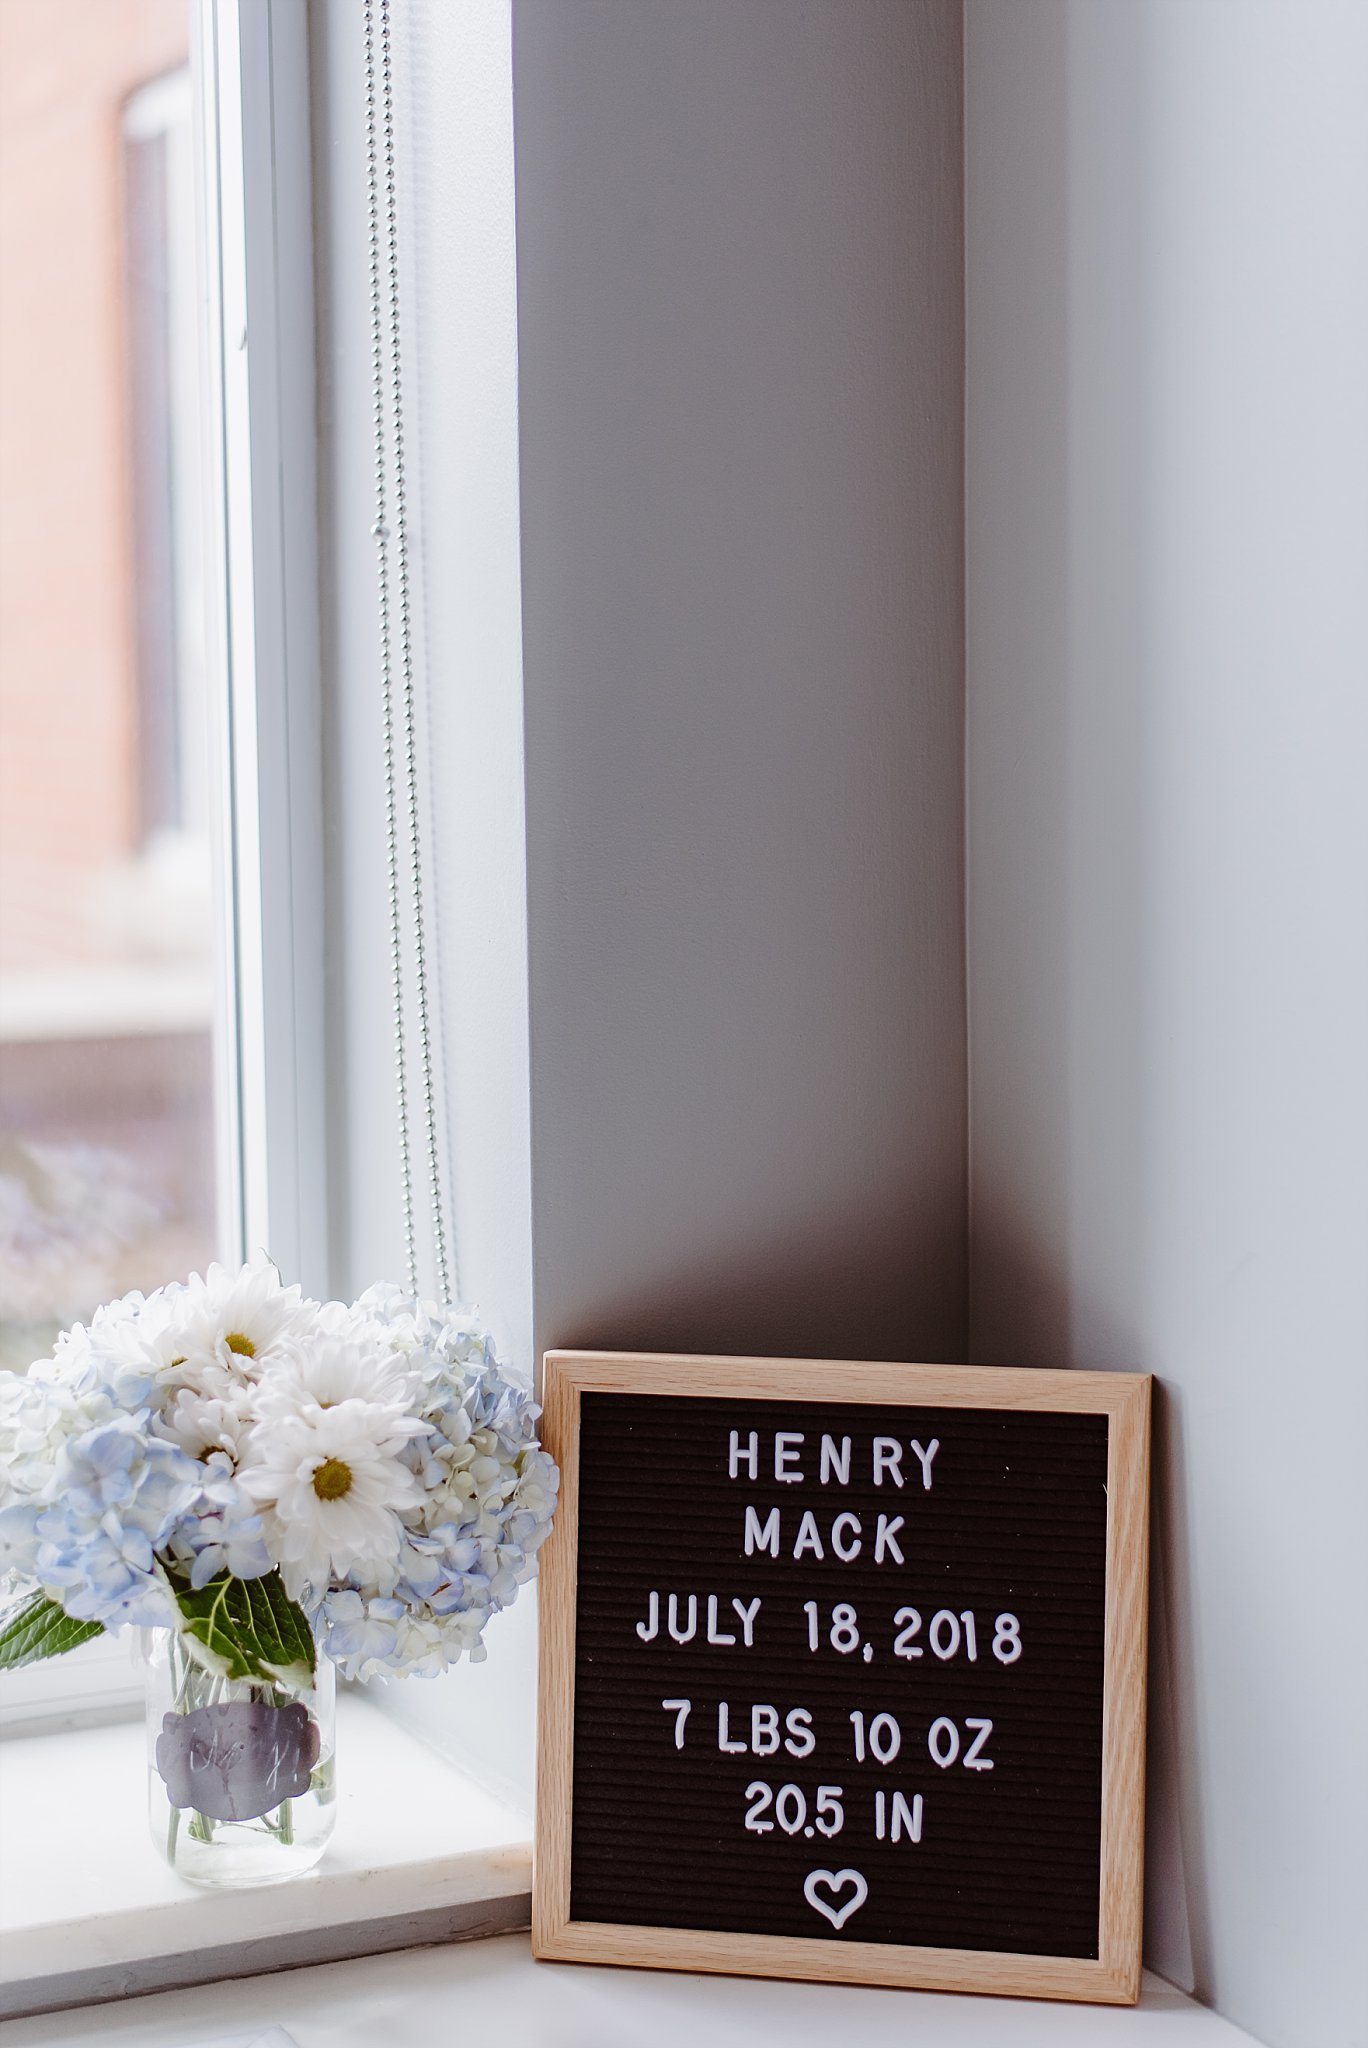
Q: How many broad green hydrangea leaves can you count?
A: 2